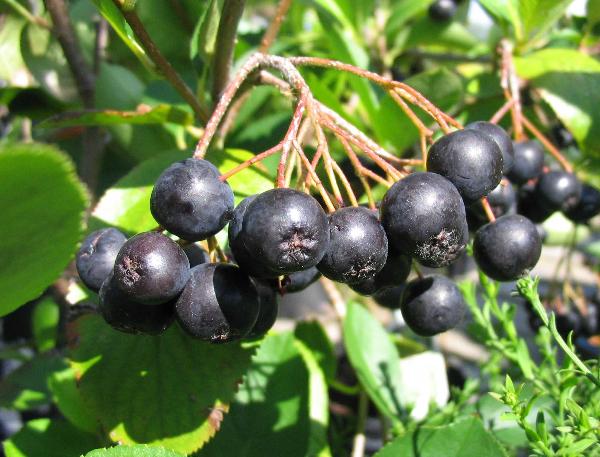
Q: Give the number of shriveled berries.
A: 0